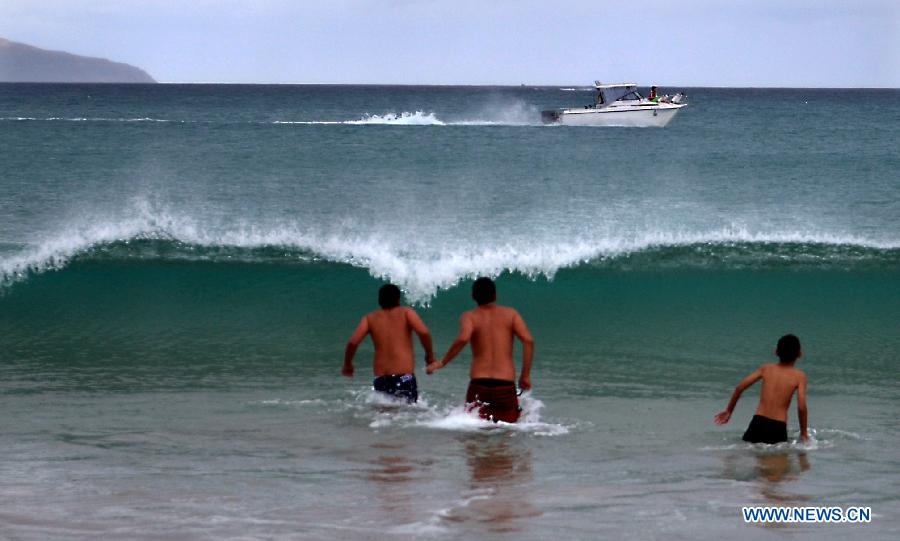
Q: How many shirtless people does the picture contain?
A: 3